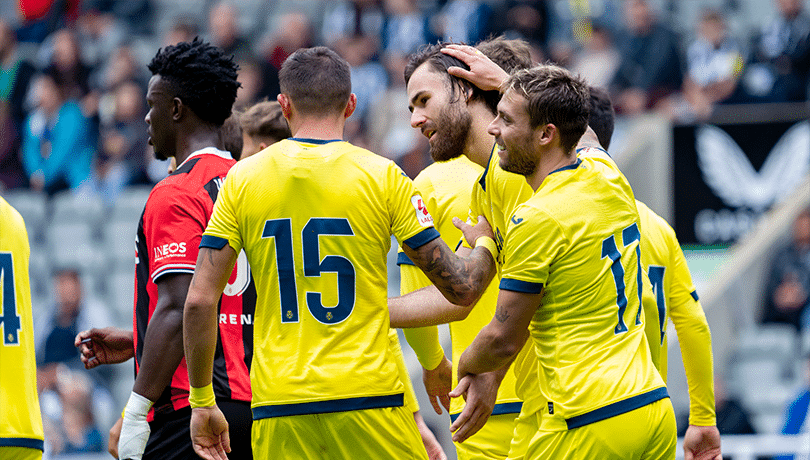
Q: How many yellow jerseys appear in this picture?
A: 6